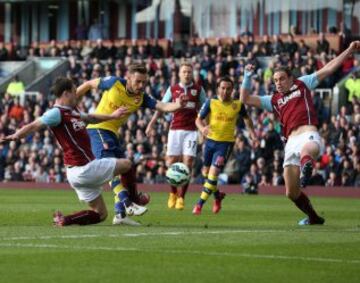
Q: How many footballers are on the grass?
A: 5